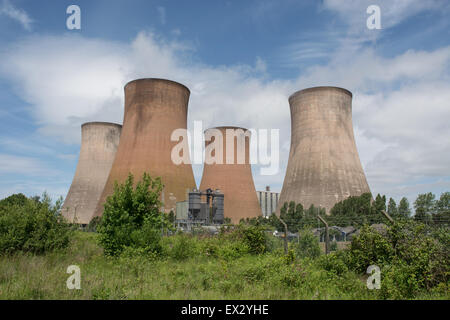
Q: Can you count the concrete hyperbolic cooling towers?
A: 4